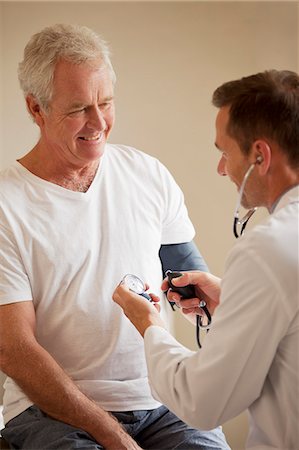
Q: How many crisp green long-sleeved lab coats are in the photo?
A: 0